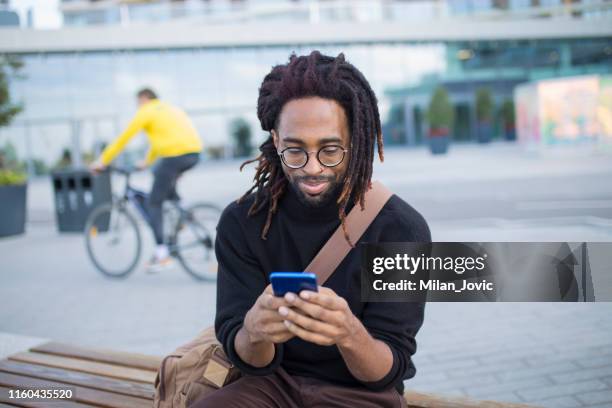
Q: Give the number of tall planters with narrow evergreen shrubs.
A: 3